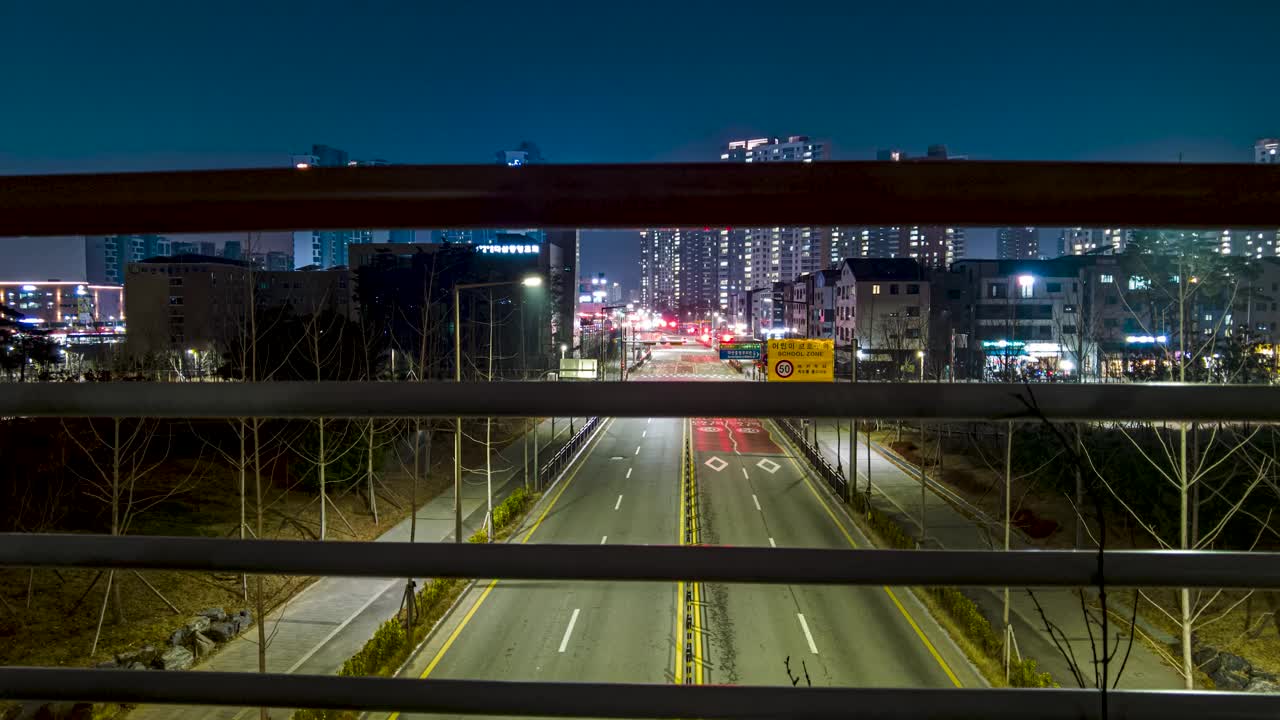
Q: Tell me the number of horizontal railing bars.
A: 4